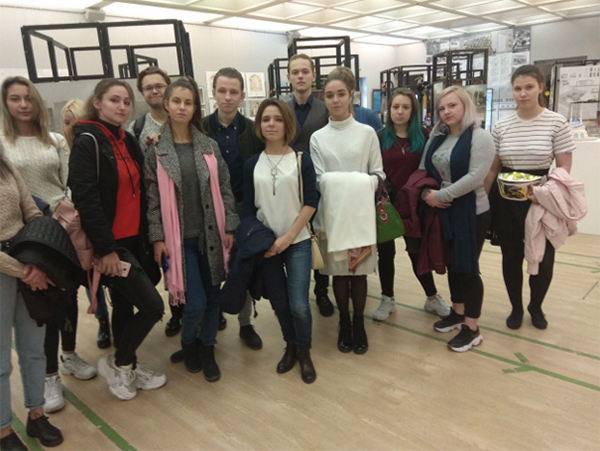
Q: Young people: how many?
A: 13